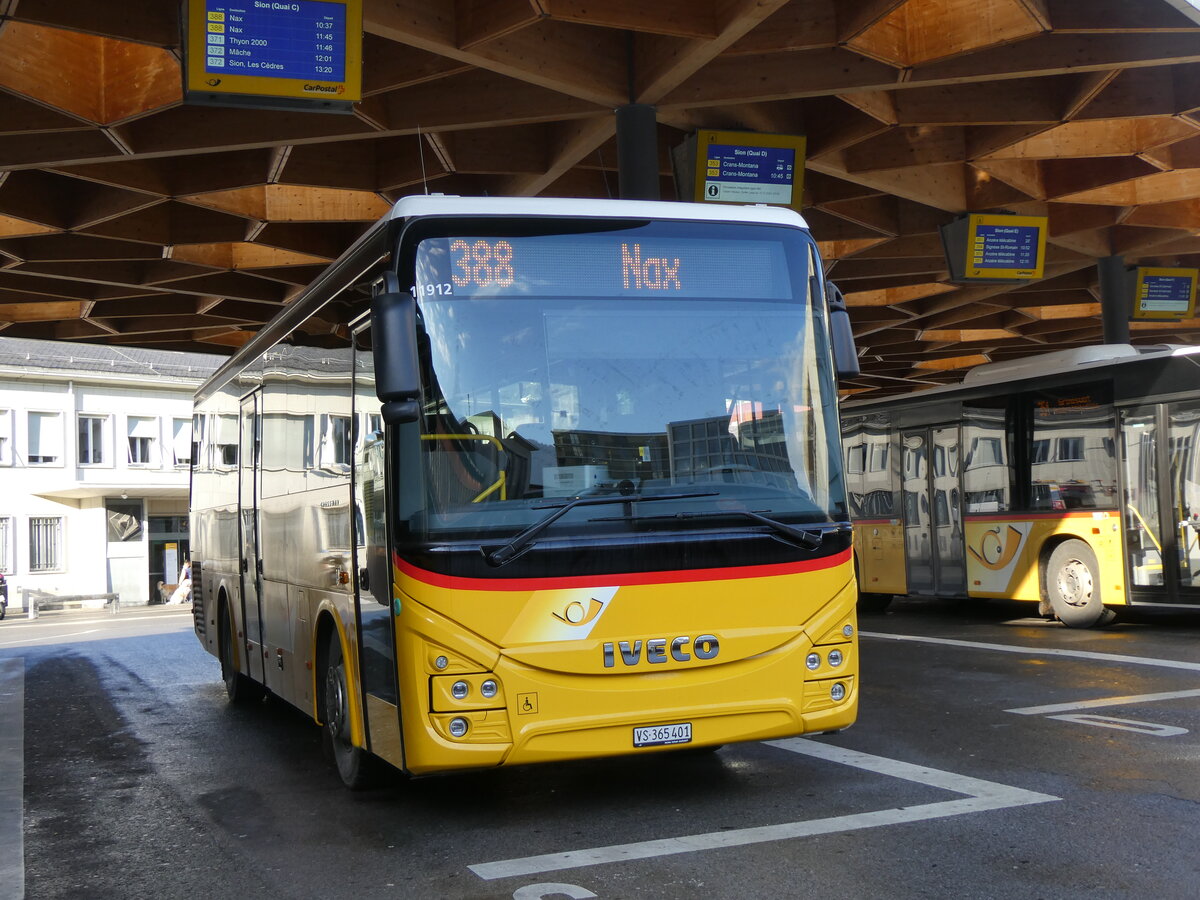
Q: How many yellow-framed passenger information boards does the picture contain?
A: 4